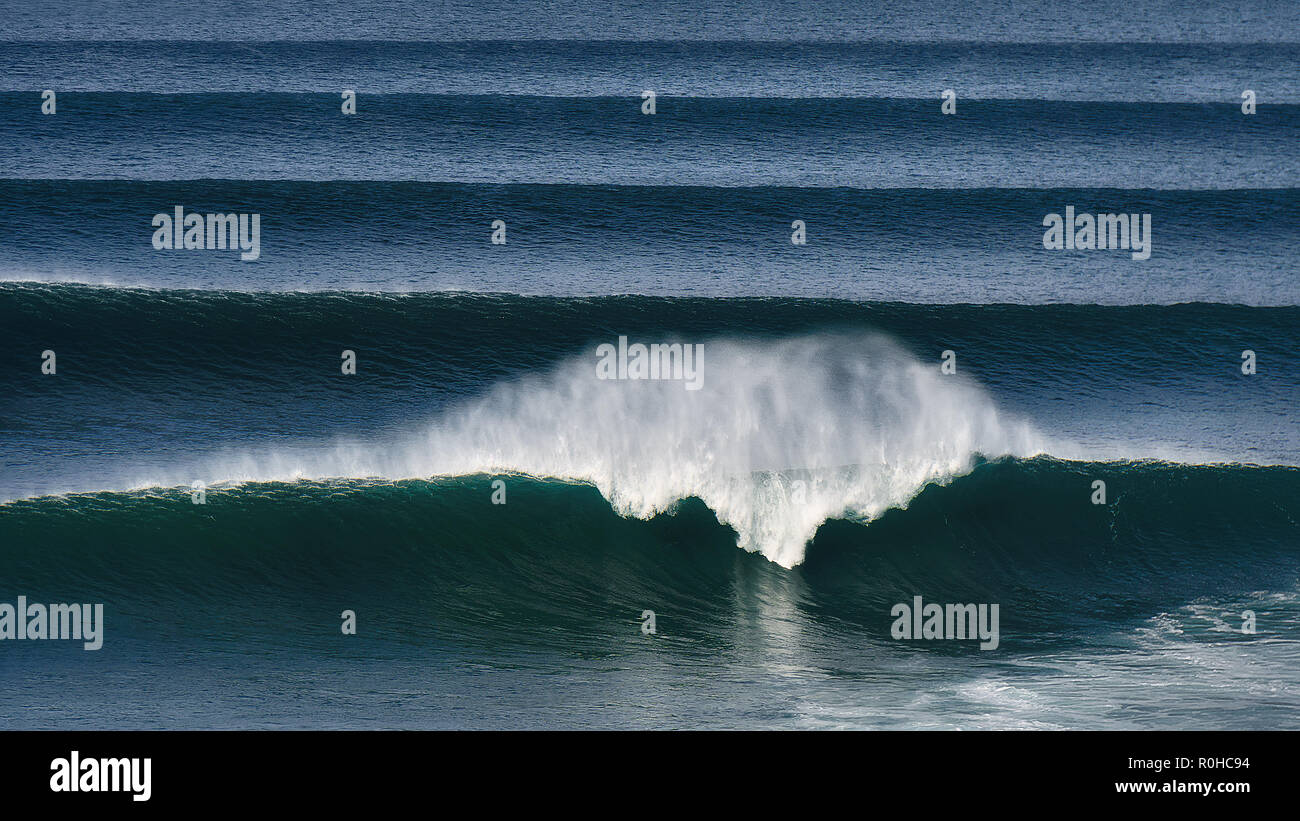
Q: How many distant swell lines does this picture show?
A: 4